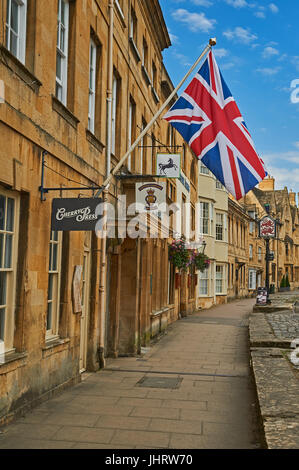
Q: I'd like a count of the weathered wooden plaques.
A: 1